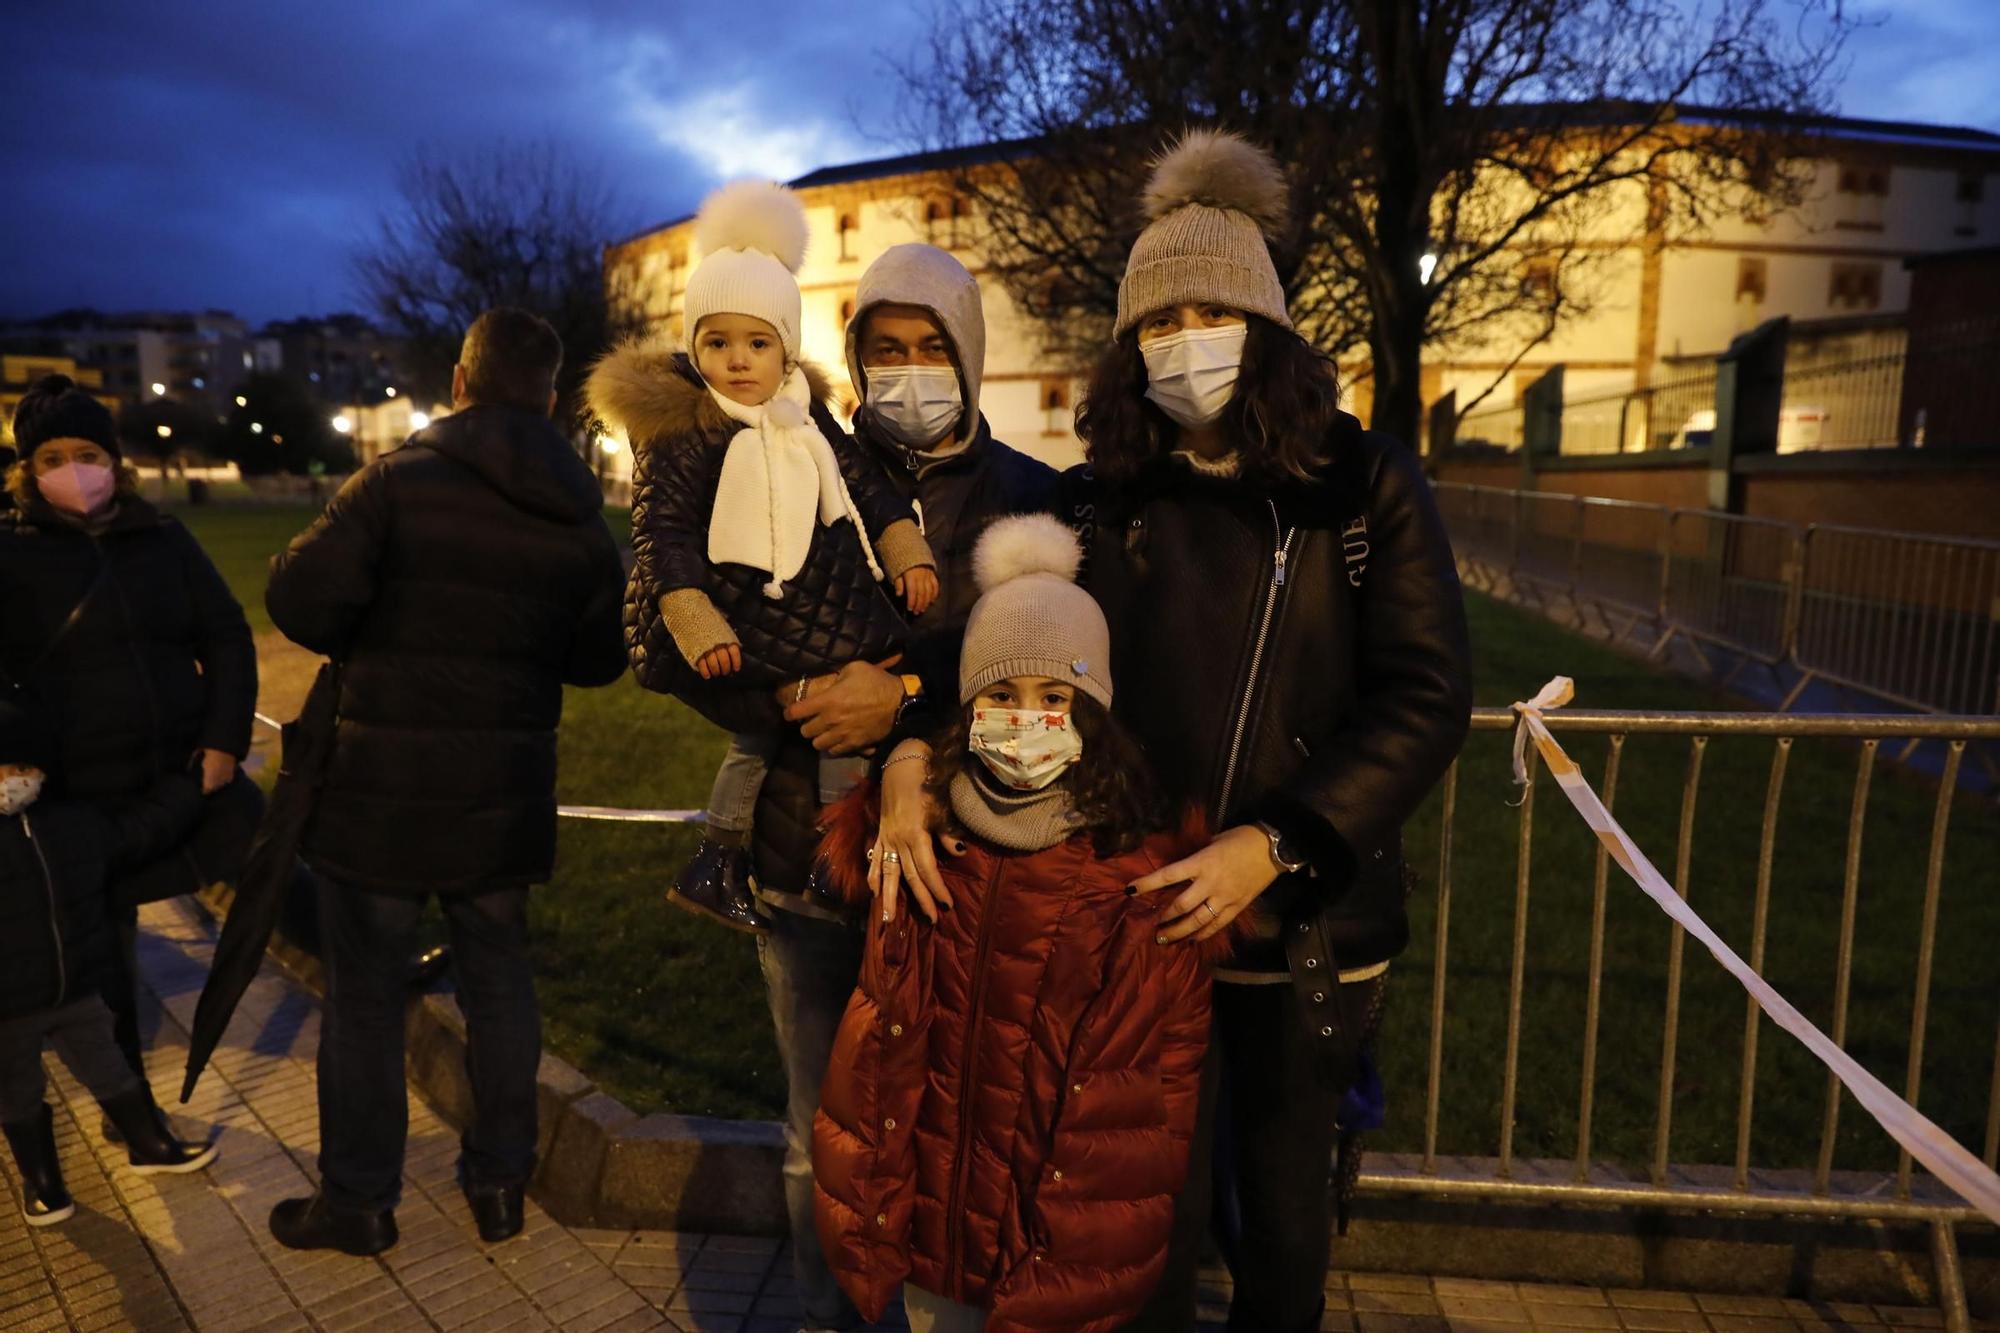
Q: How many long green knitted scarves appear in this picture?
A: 0